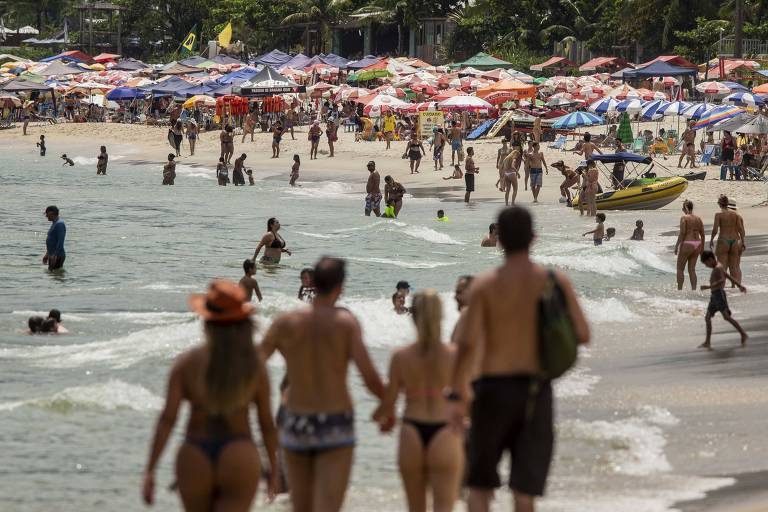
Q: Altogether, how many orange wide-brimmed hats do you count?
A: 1